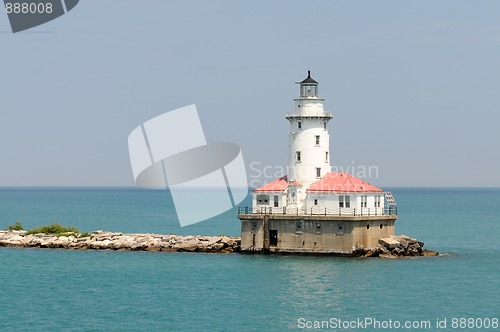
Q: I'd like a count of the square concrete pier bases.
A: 1